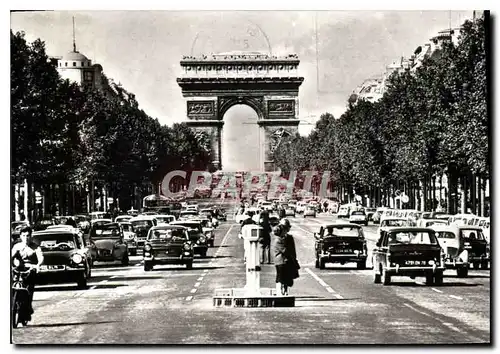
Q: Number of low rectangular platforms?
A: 1